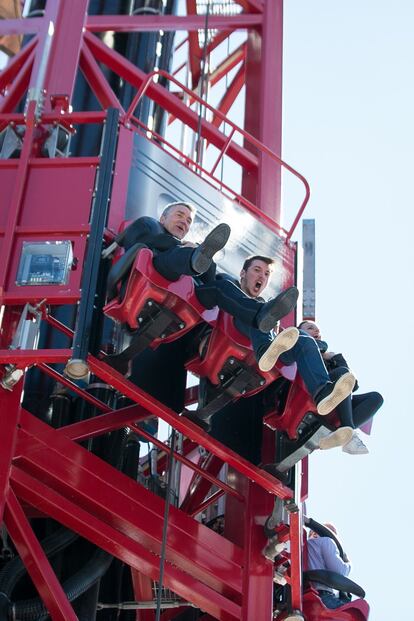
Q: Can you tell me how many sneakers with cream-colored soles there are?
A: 3